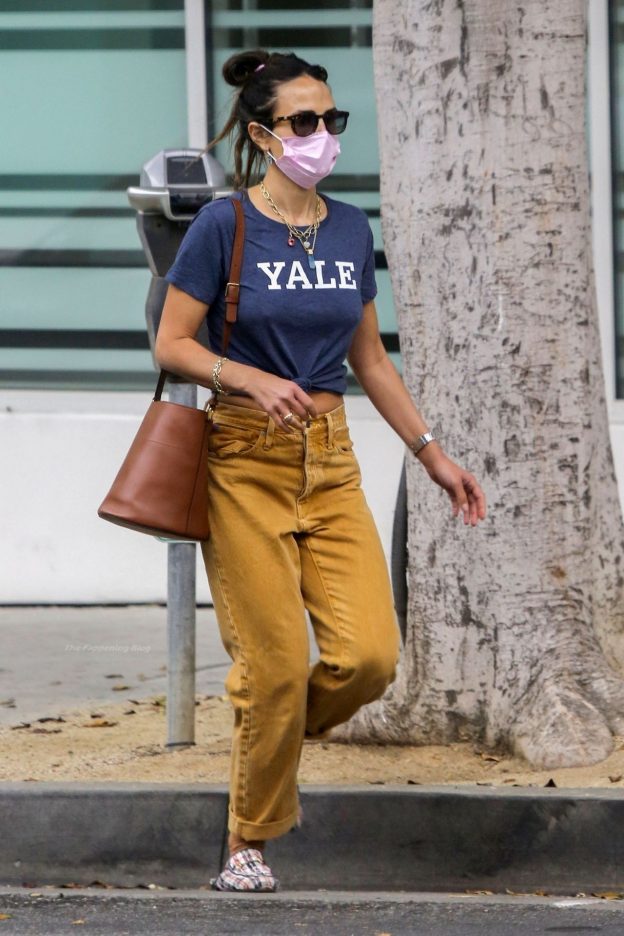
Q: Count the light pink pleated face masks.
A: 1